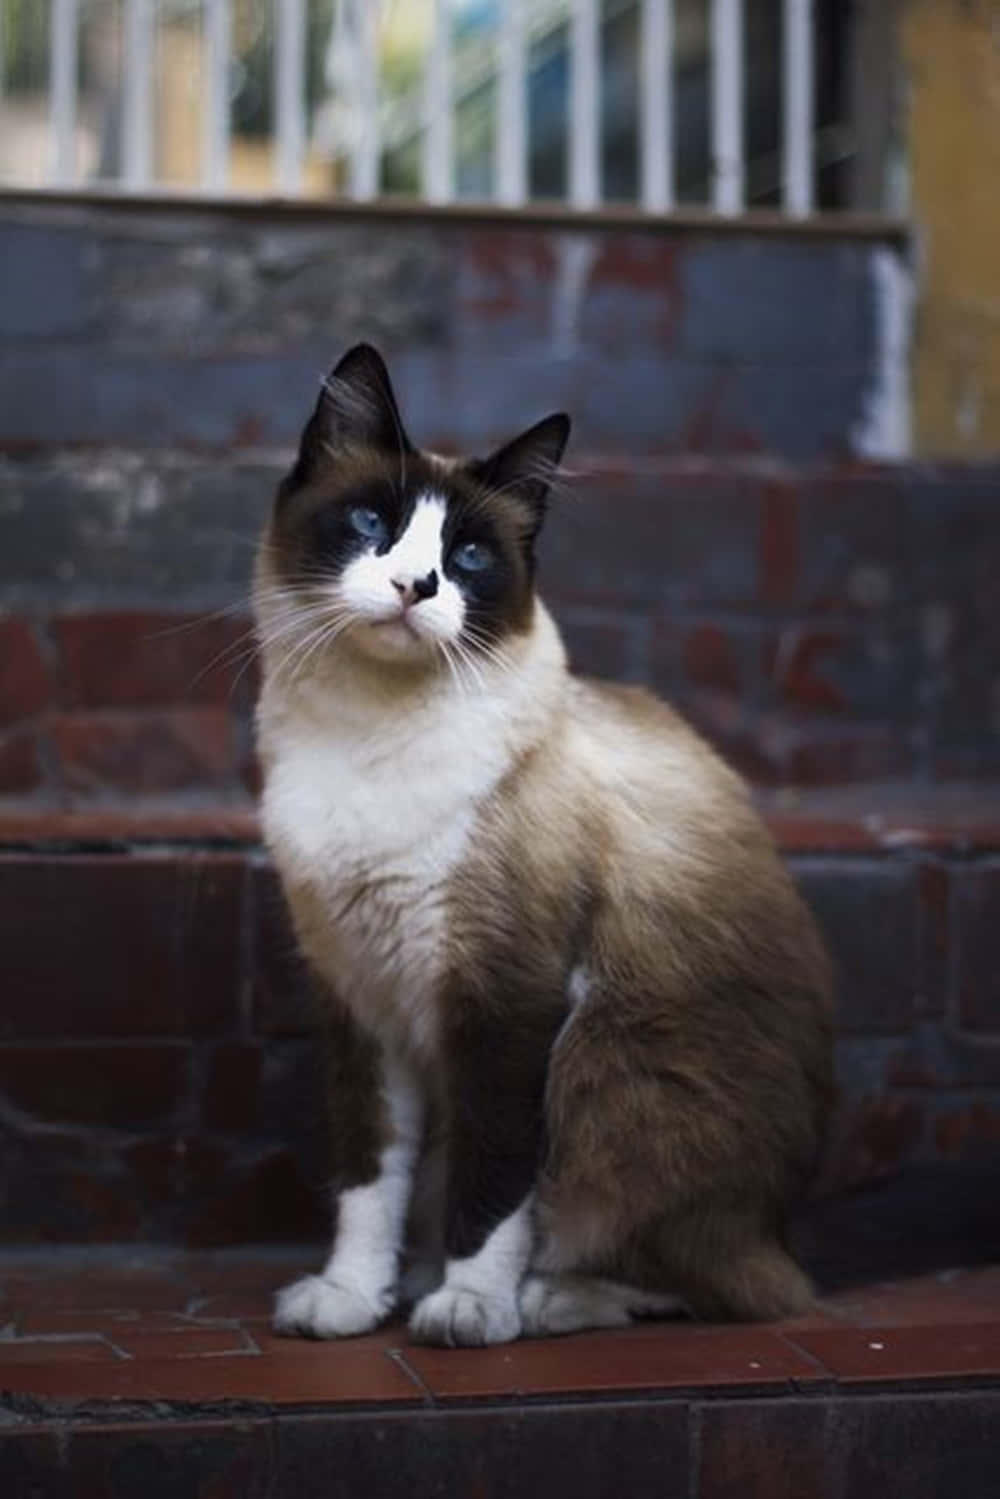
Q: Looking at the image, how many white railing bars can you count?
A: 11